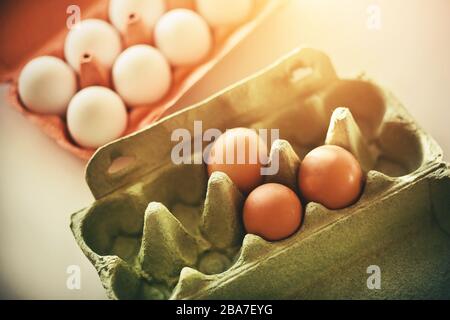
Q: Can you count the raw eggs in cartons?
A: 10